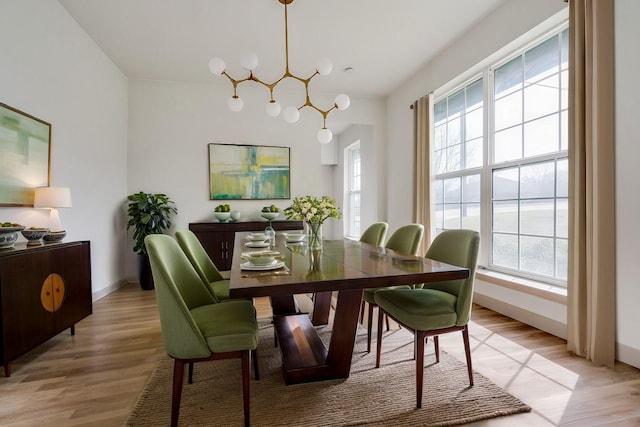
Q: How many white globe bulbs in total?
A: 8